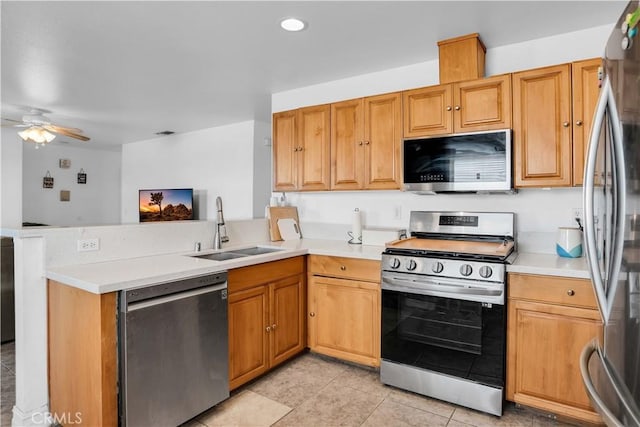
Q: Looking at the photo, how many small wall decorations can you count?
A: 4